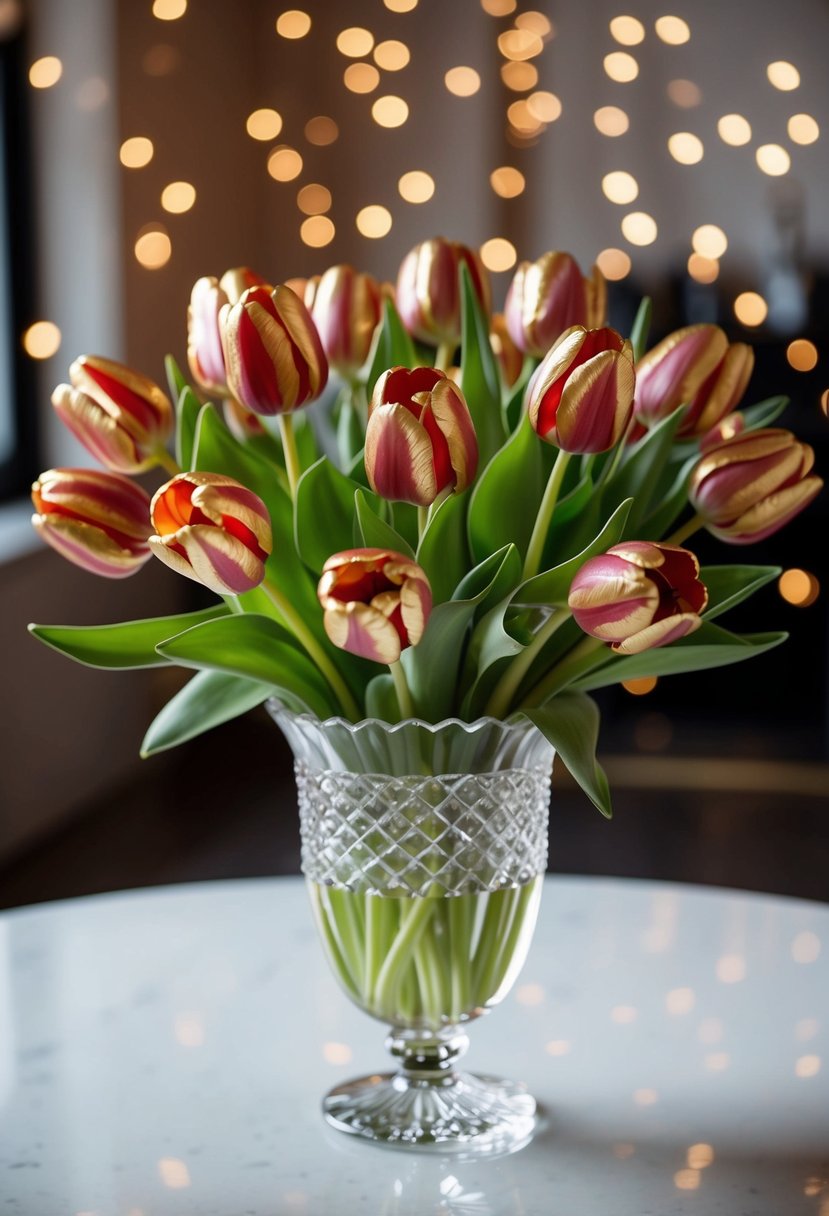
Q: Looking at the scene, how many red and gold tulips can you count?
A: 14